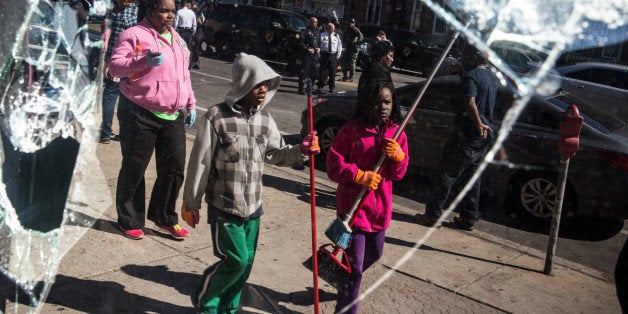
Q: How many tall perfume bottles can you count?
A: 0